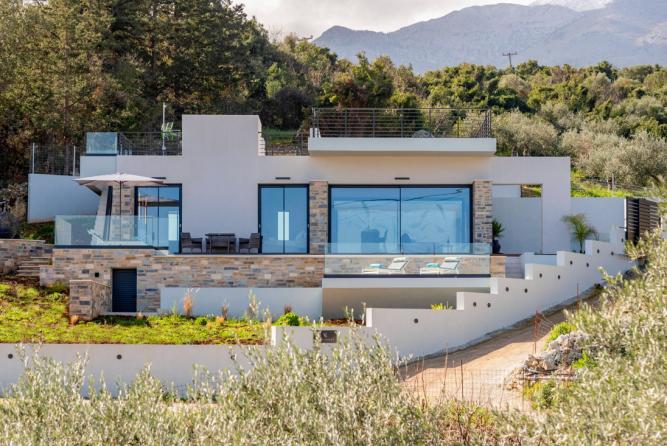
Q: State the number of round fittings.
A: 15